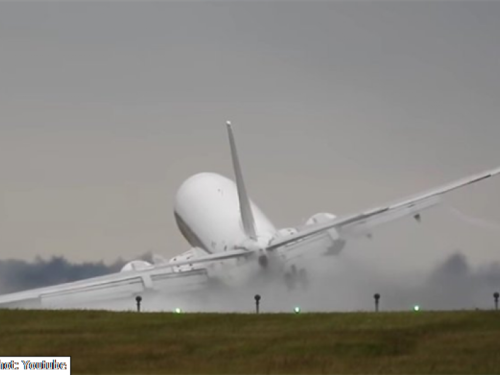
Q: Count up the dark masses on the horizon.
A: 2